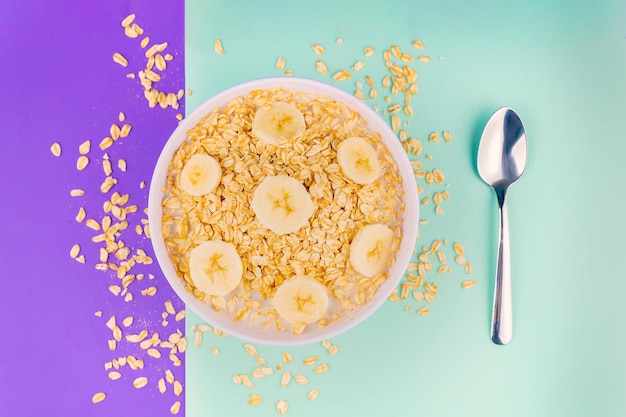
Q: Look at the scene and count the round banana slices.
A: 7